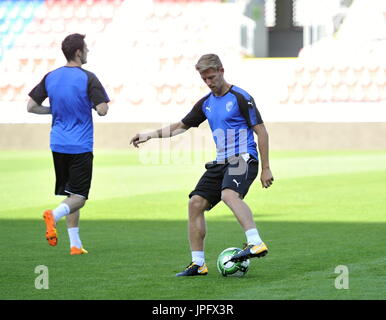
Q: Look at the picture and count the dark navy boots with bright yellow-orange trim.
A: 2